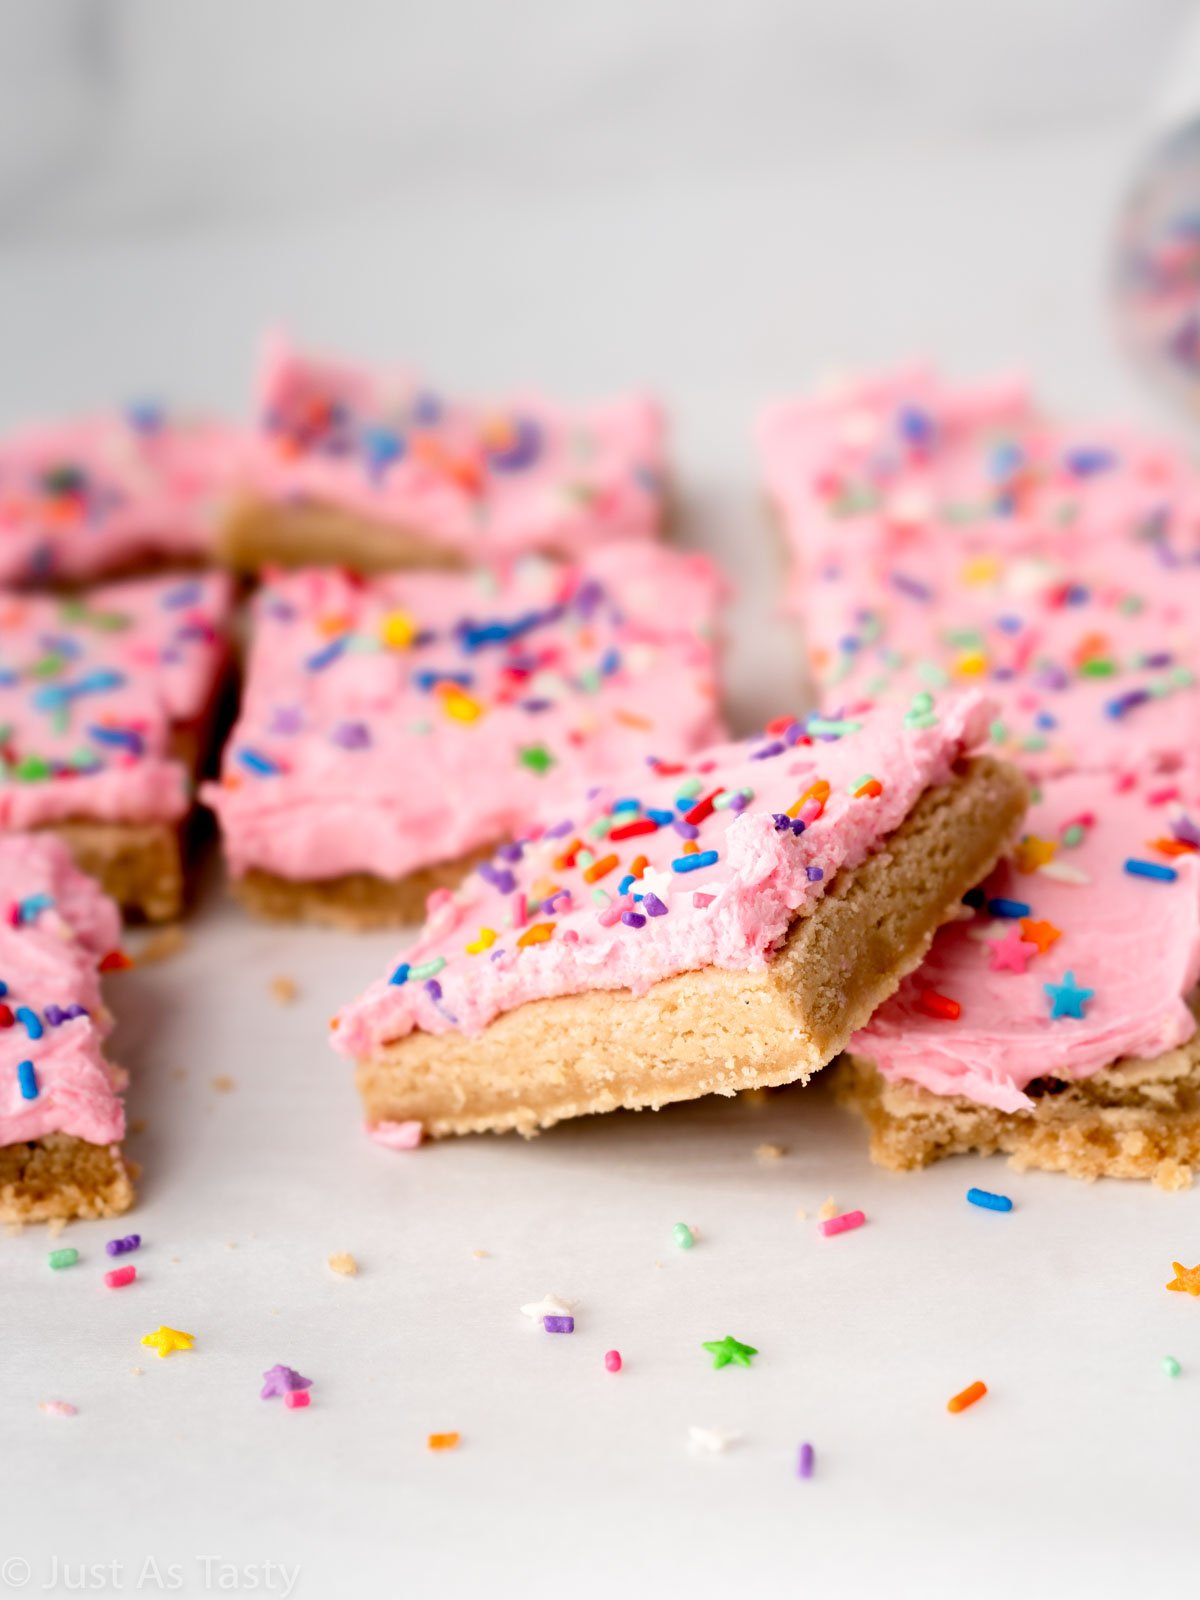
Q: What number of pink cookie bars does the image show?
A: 9